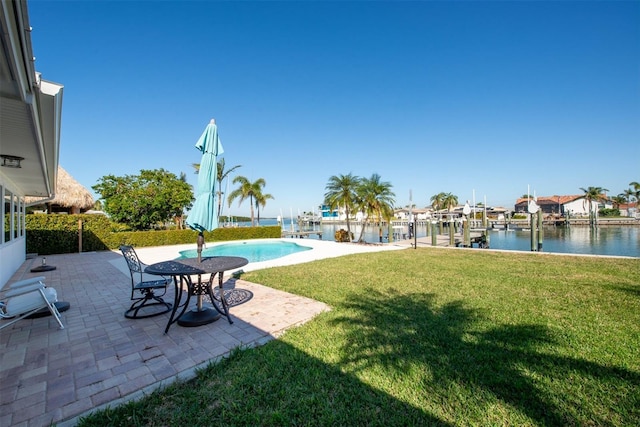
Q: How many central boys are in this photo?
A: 0